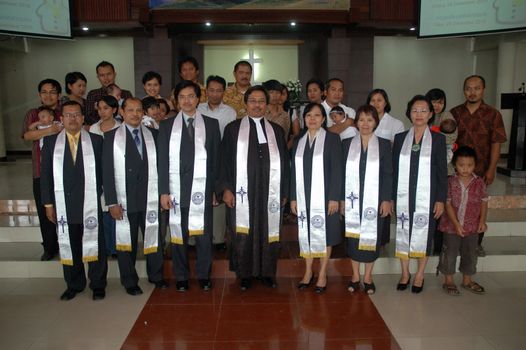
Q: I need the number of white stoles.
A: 7